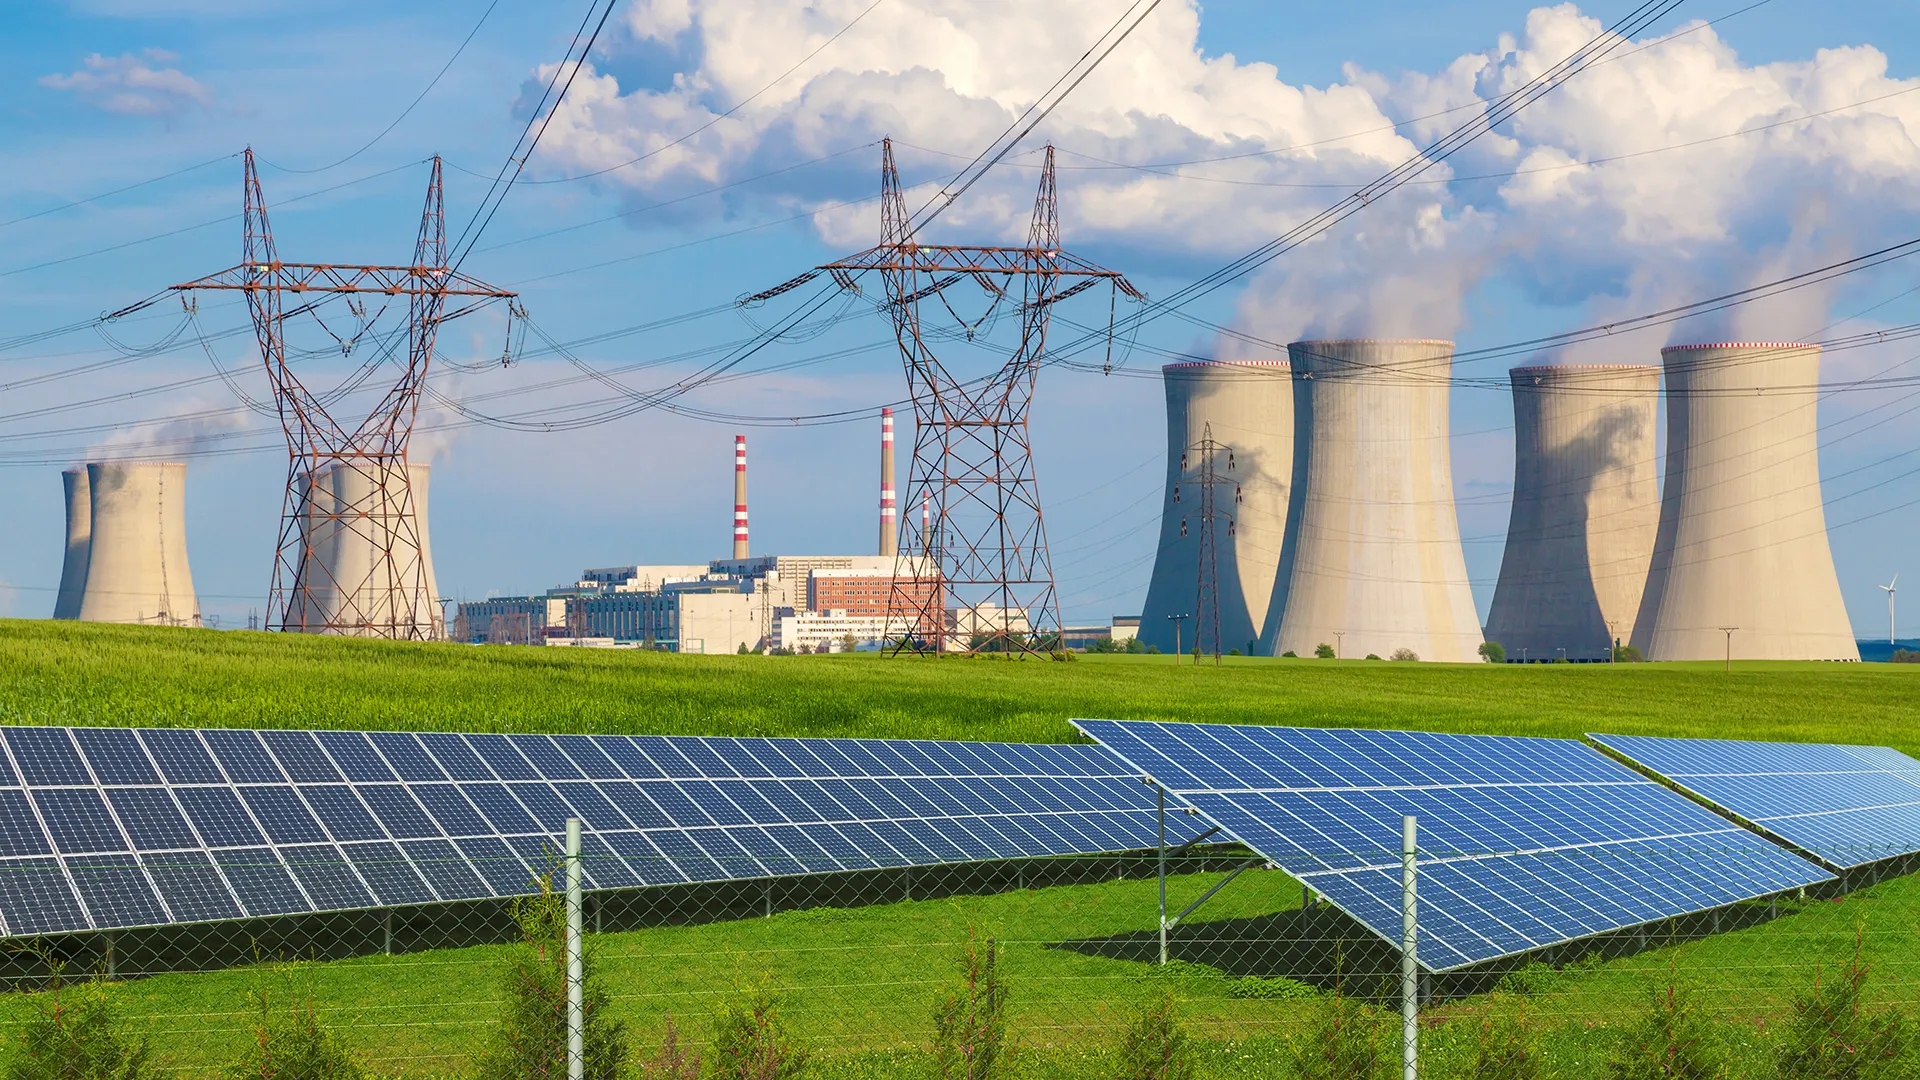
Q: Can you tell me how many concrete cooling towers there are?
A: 8